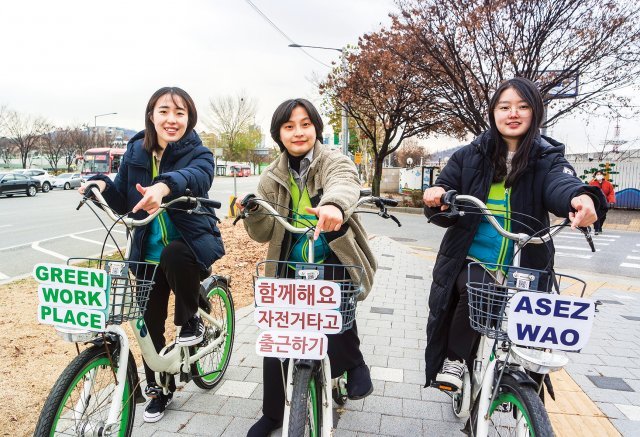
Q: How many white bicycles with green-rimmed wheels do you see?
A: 3